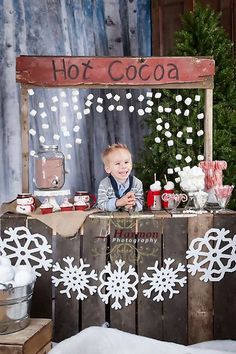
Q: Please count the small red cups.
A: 3